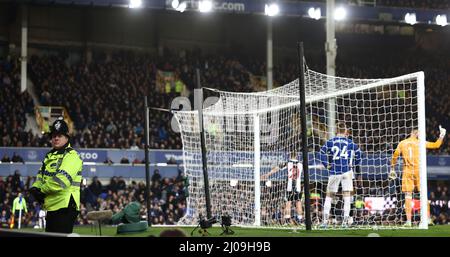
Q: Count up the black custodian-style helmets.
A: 1